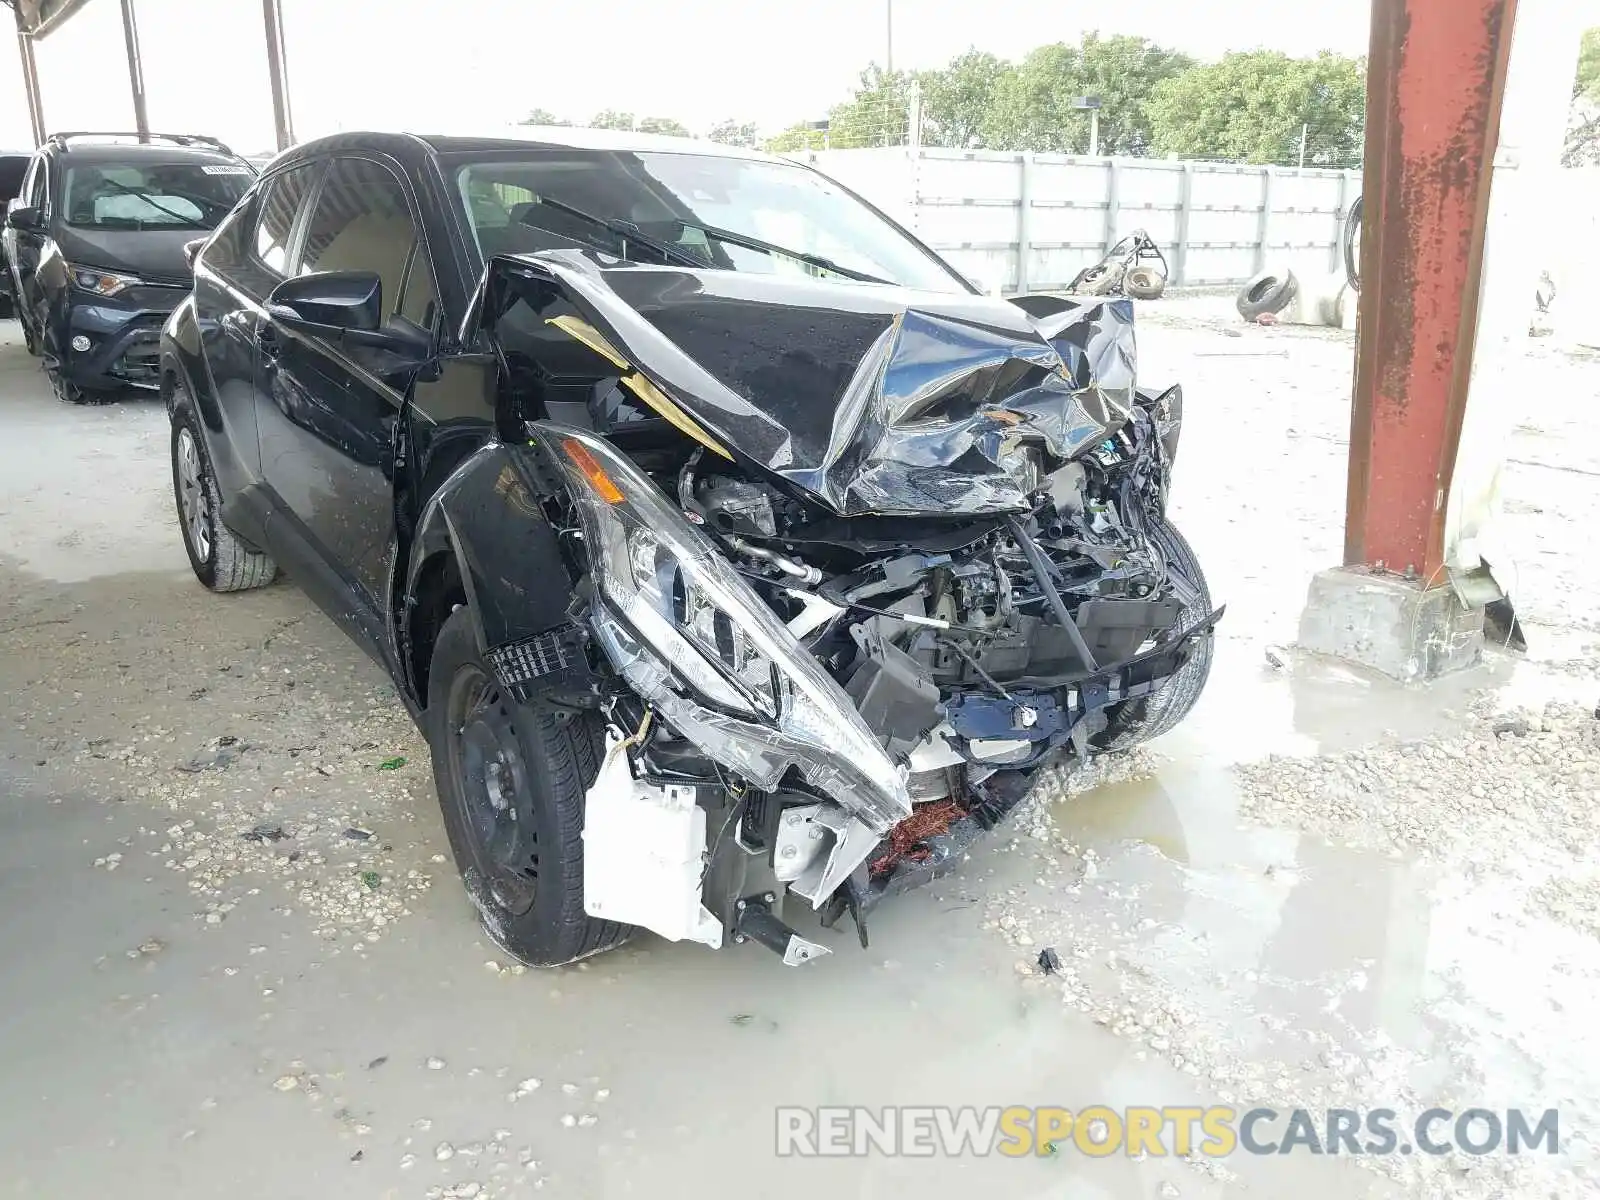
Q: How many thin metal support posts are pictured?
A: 3